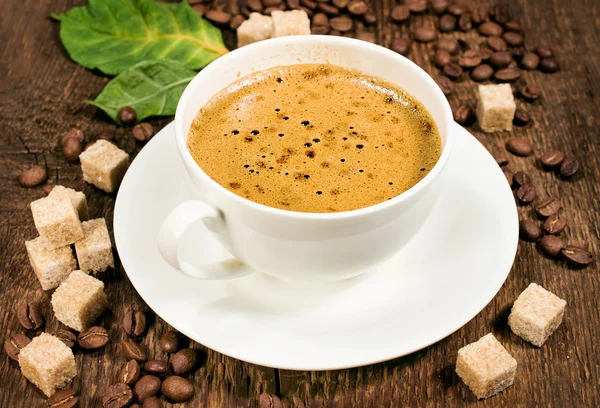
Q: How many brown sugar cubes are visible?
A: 12